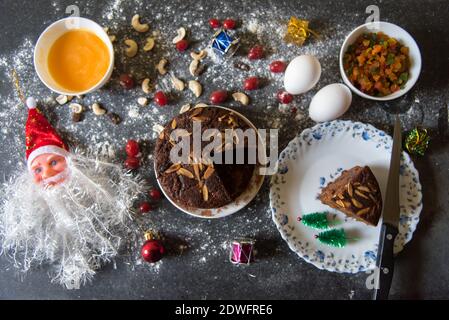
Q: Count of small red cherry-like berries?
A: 14